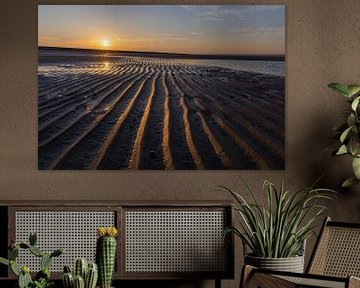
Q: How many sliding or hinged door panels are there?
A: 2